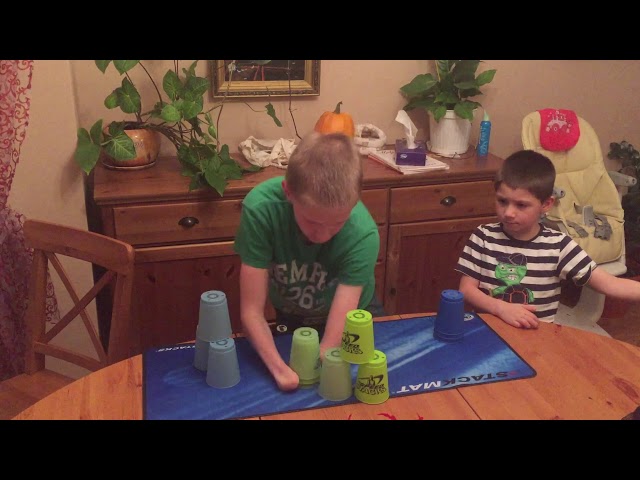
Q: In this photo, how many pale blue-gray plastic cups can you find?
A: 3